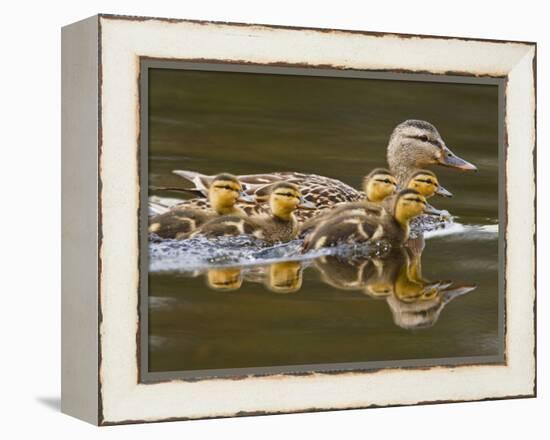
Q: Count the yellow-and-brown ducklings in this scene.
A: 5